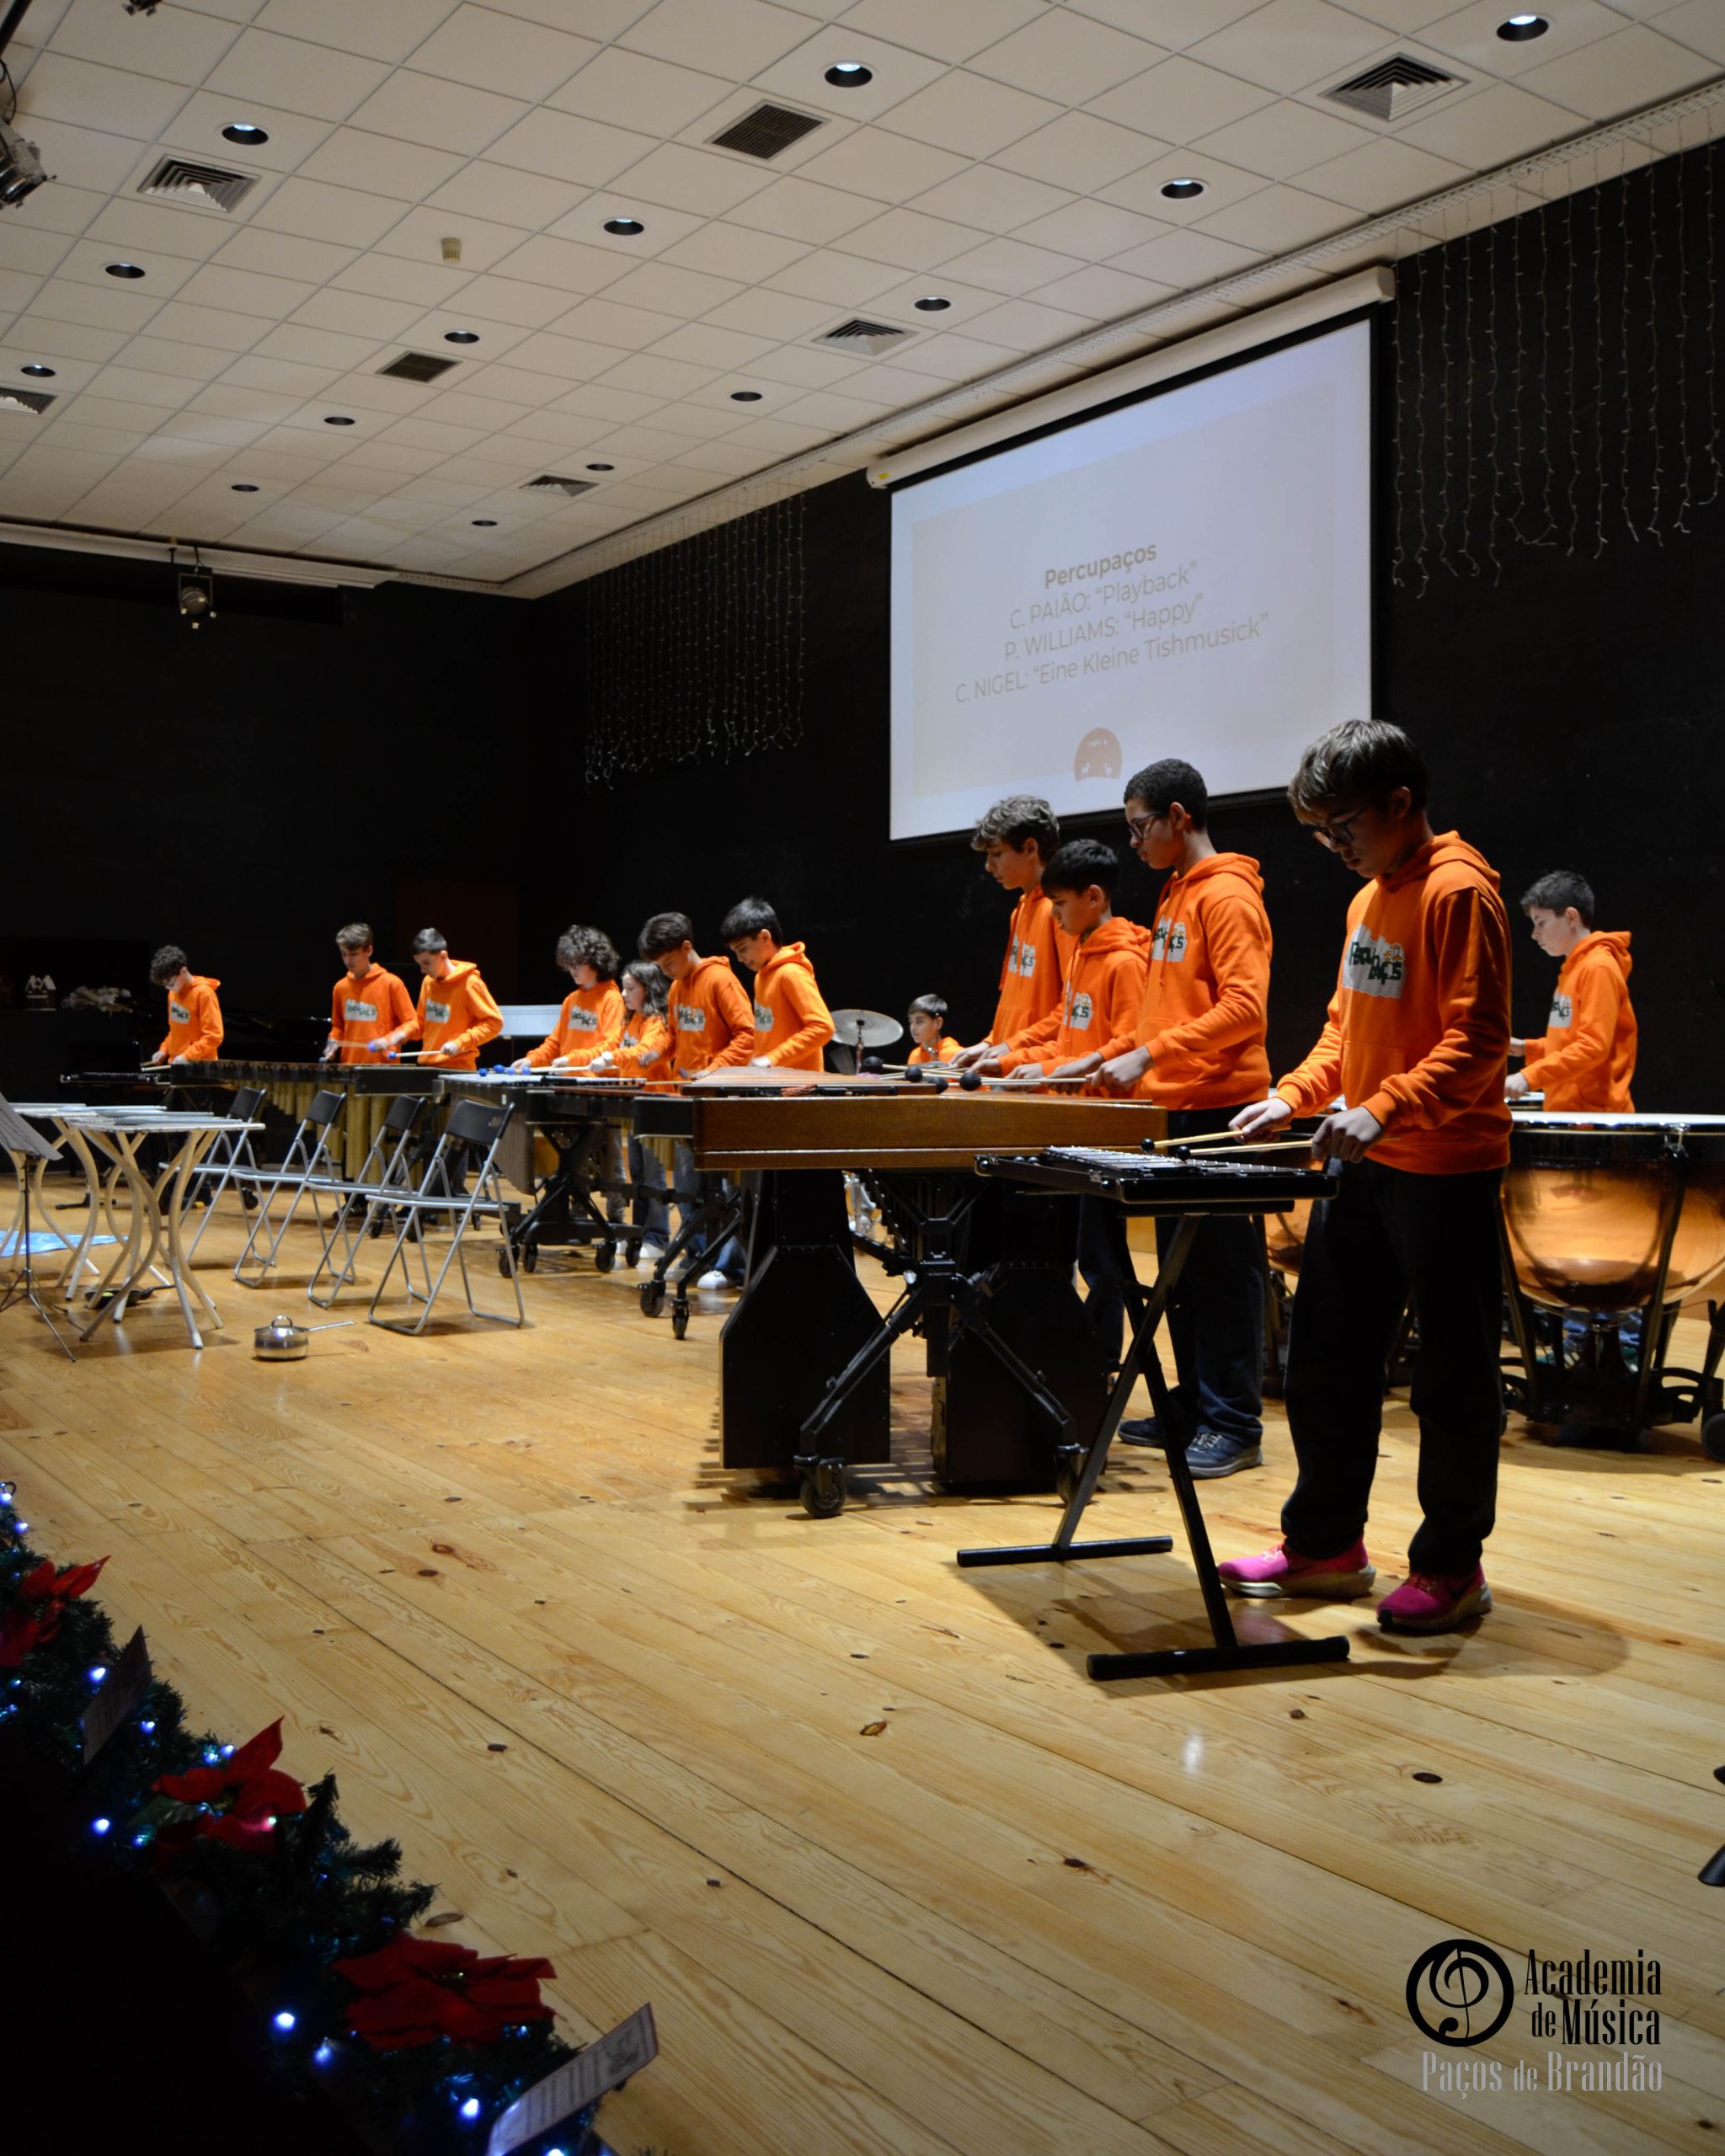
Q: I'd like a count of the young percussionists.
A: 13